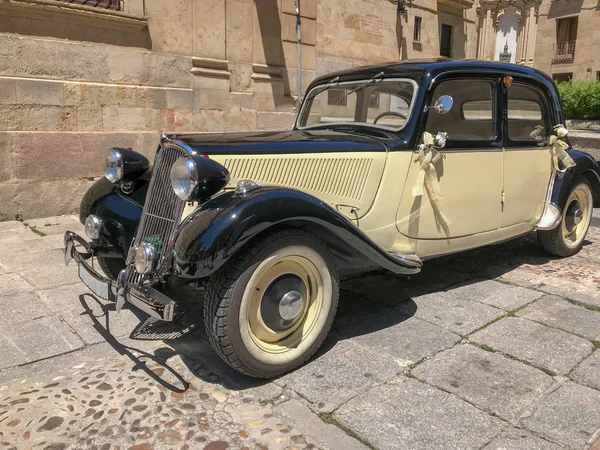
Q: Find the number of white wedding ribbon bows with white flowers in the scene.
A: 2